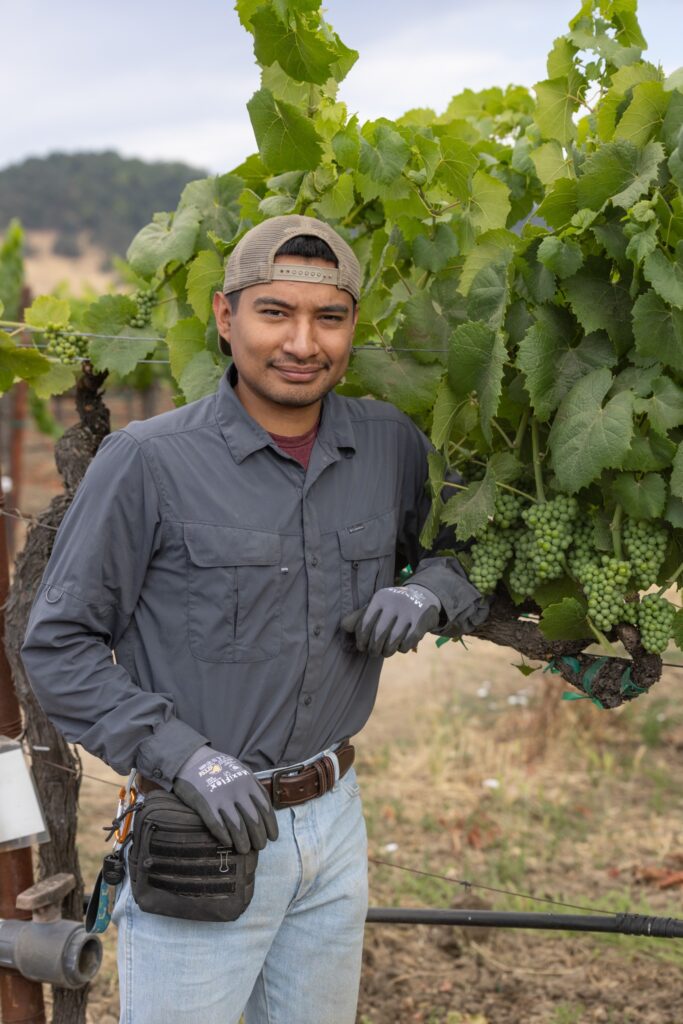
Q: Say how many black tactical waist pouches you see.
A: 1